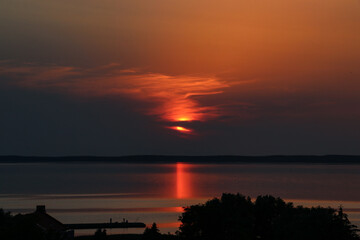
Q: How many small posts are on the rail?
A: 3